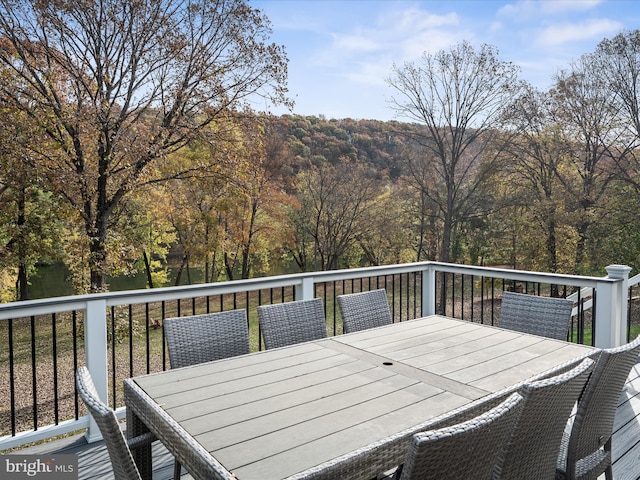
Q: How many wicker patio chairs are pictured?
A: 8